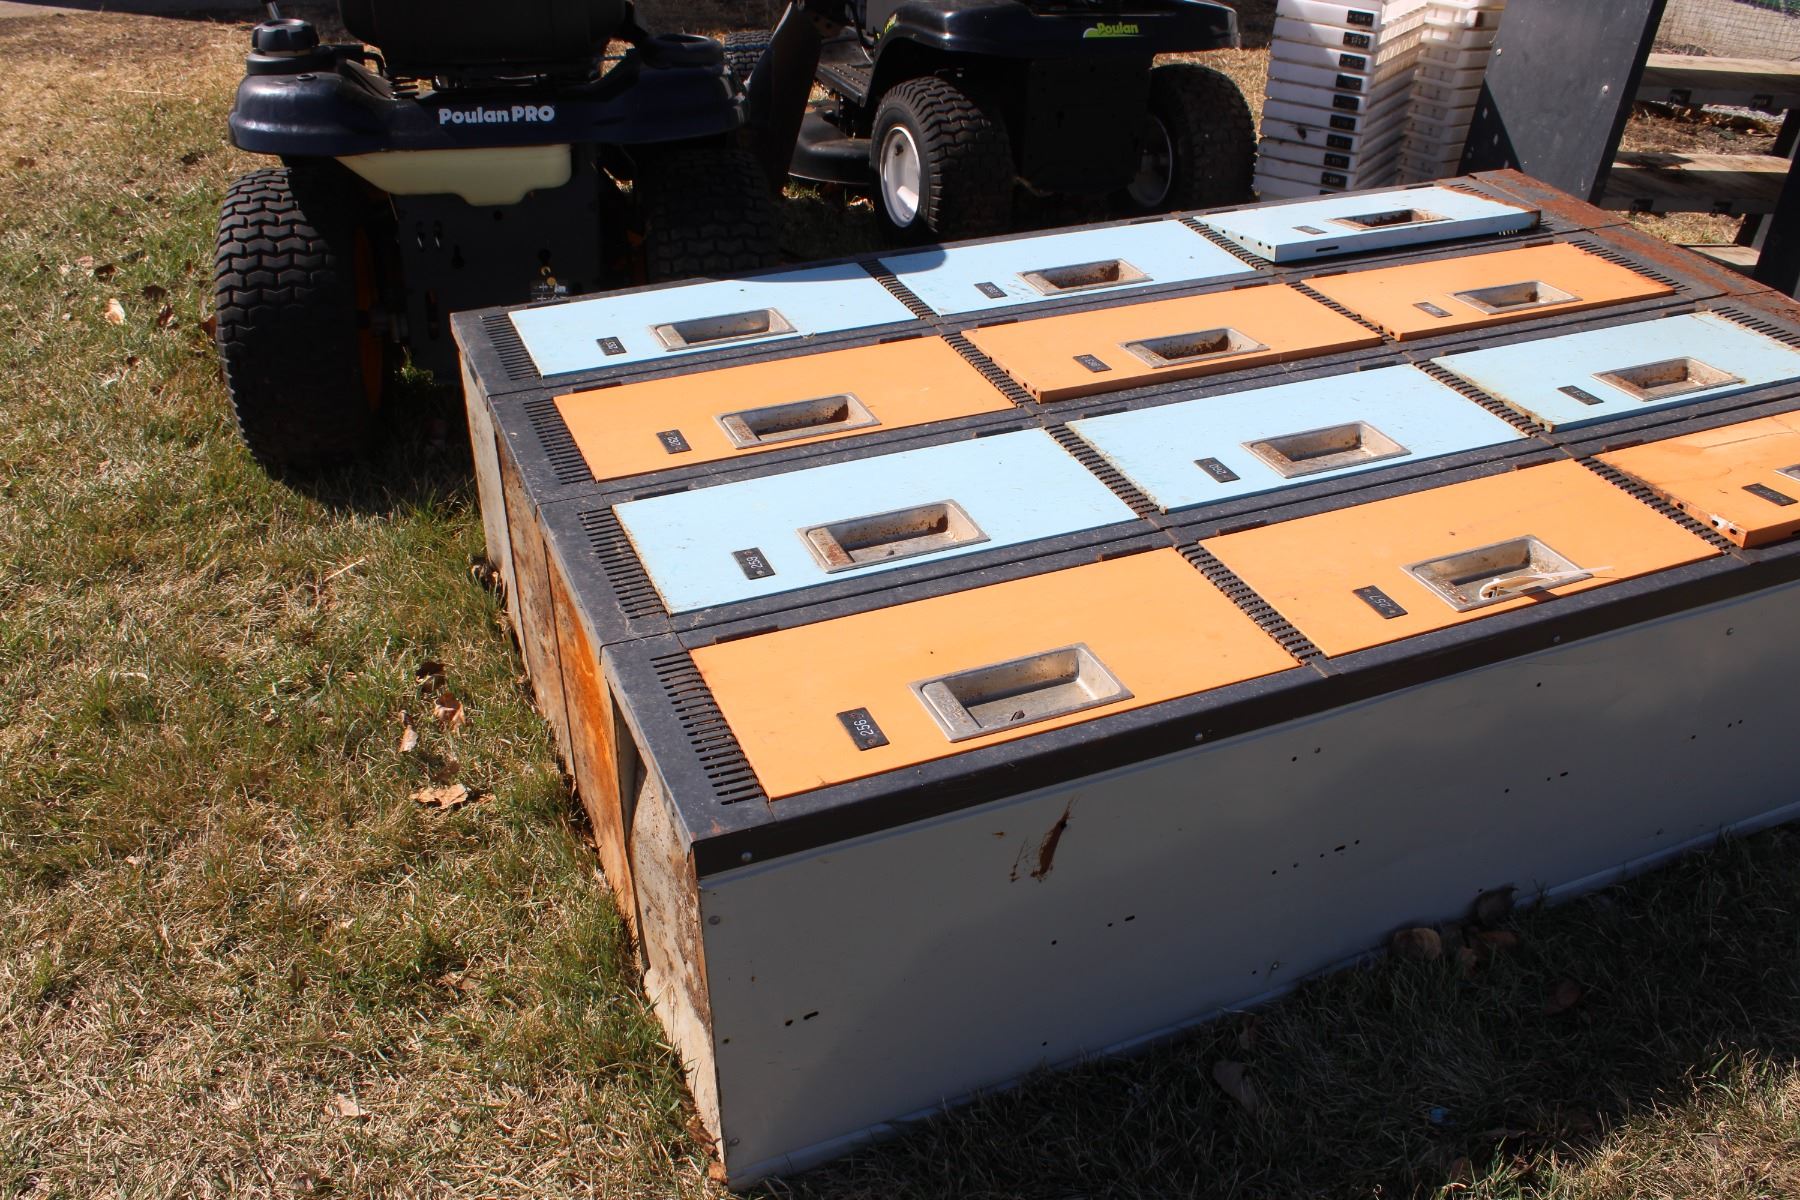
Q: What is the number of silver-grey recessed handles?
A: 12